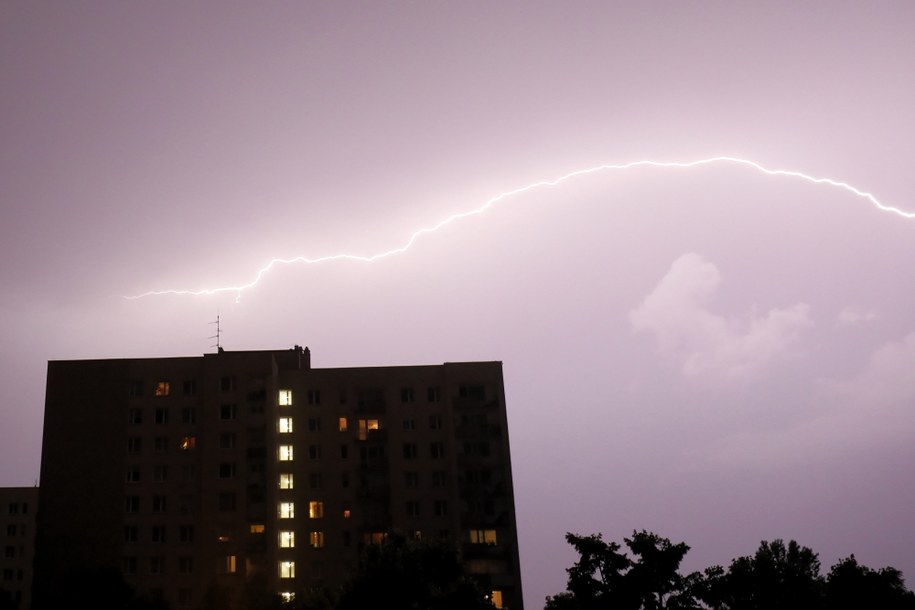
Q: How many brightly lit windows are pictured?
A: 8